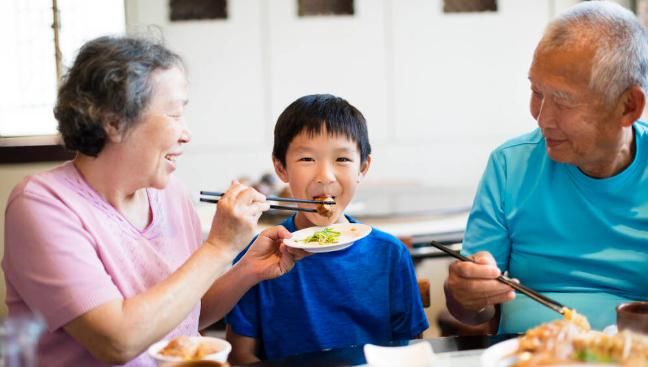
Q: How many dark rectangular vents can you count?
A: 3